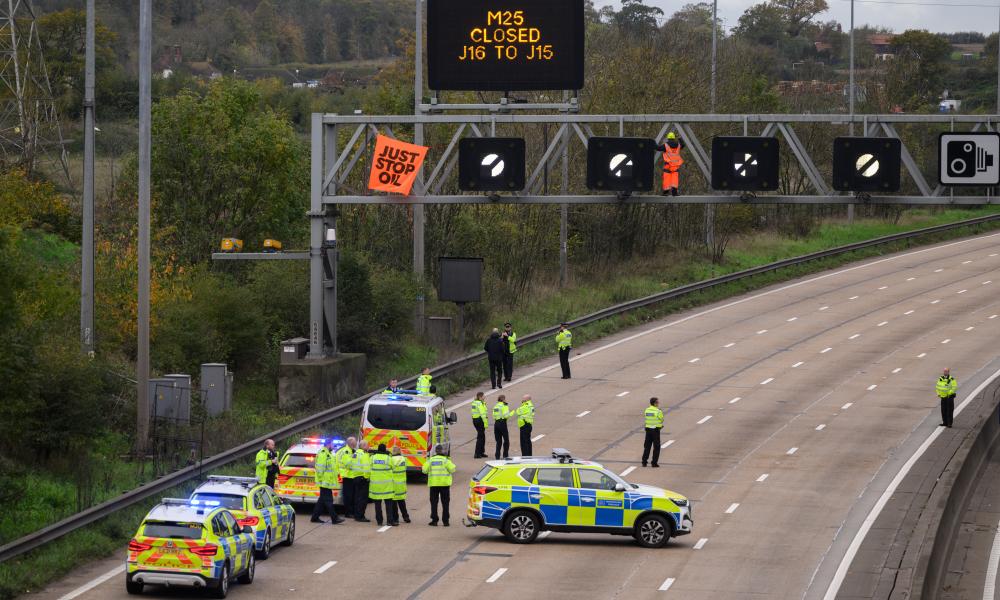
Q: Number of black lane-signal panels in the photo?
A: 4